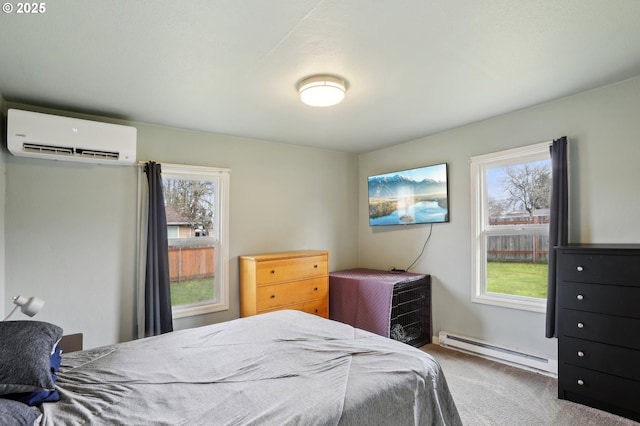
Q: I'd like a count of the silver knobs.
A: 5